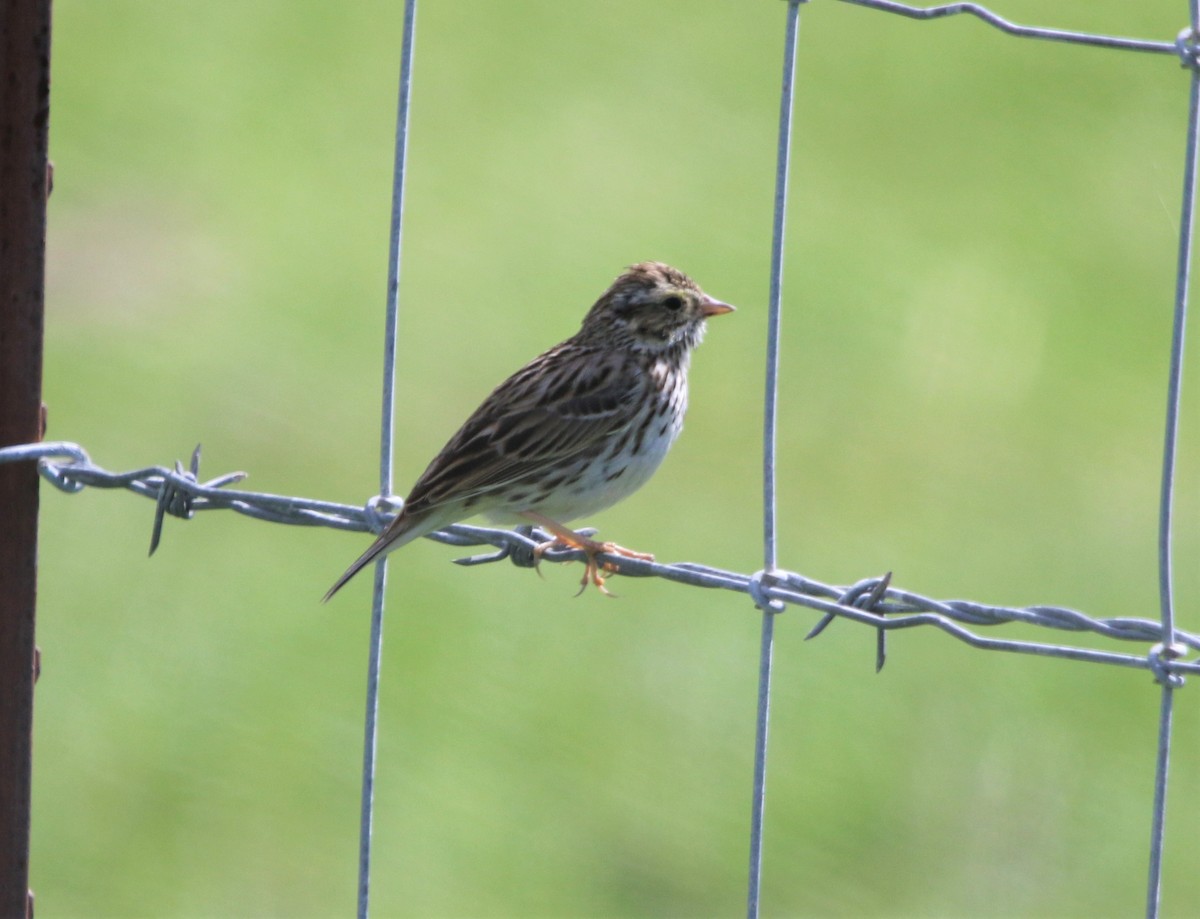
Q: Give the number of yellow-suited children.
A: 0